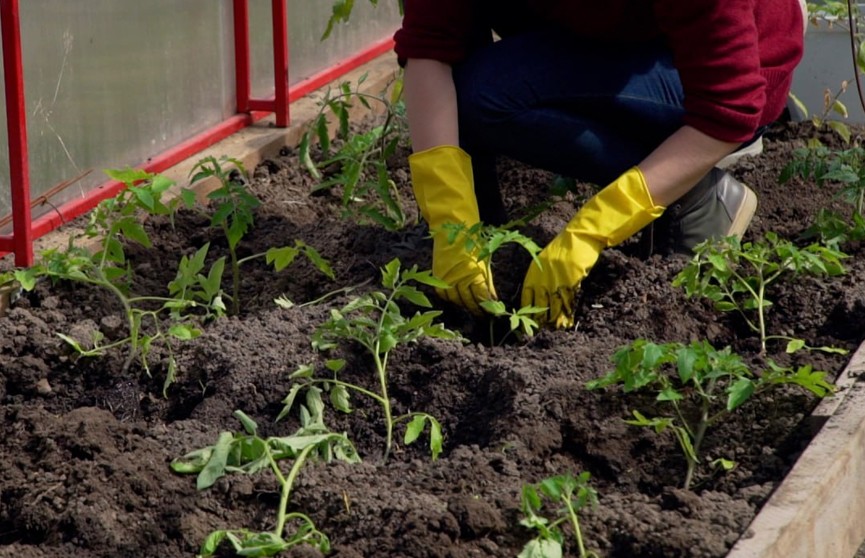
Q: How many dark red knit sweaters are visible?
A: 1